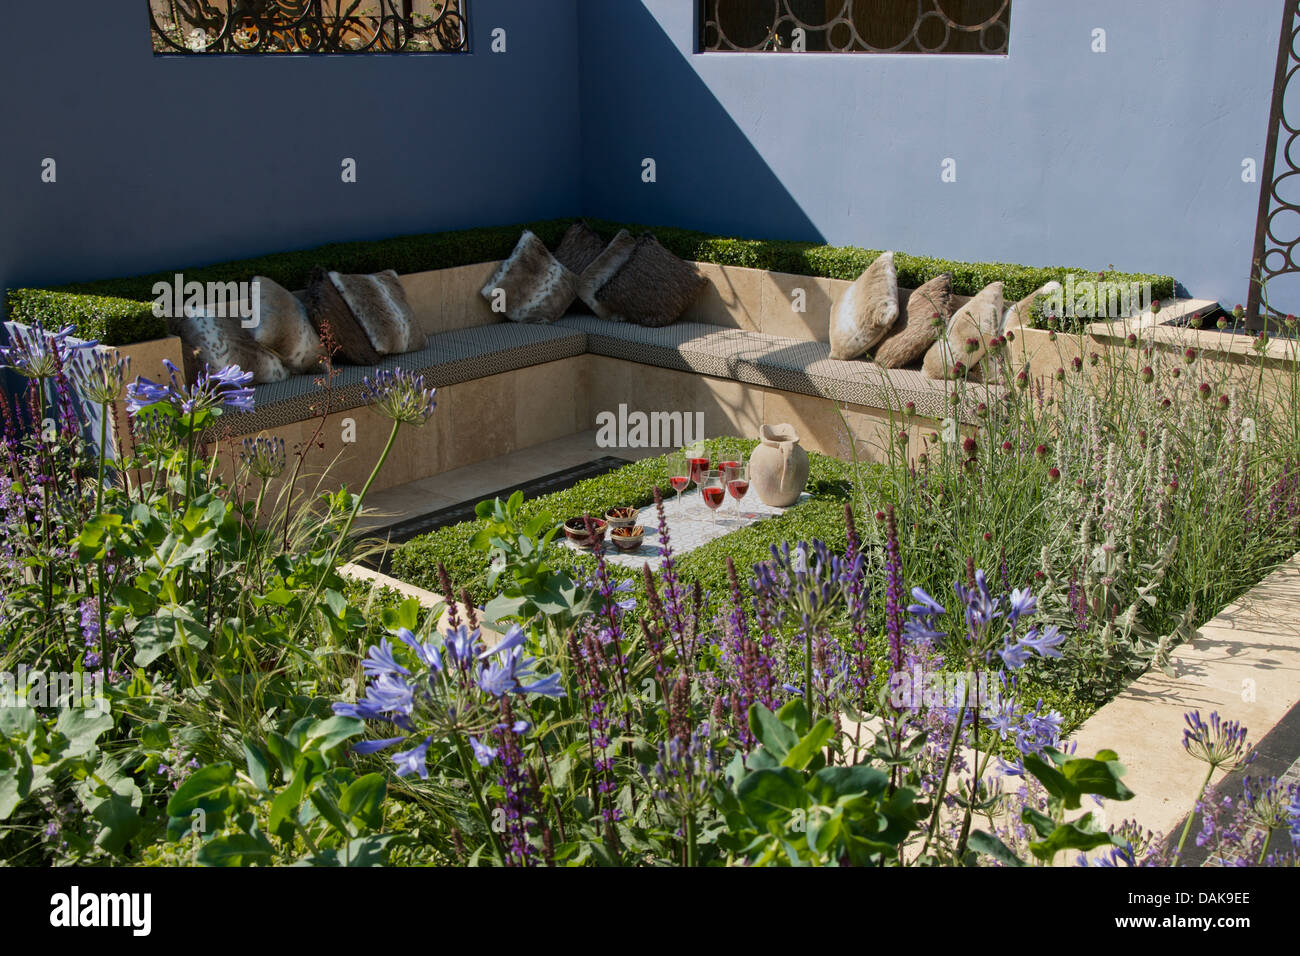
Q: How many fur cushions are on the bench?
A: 12